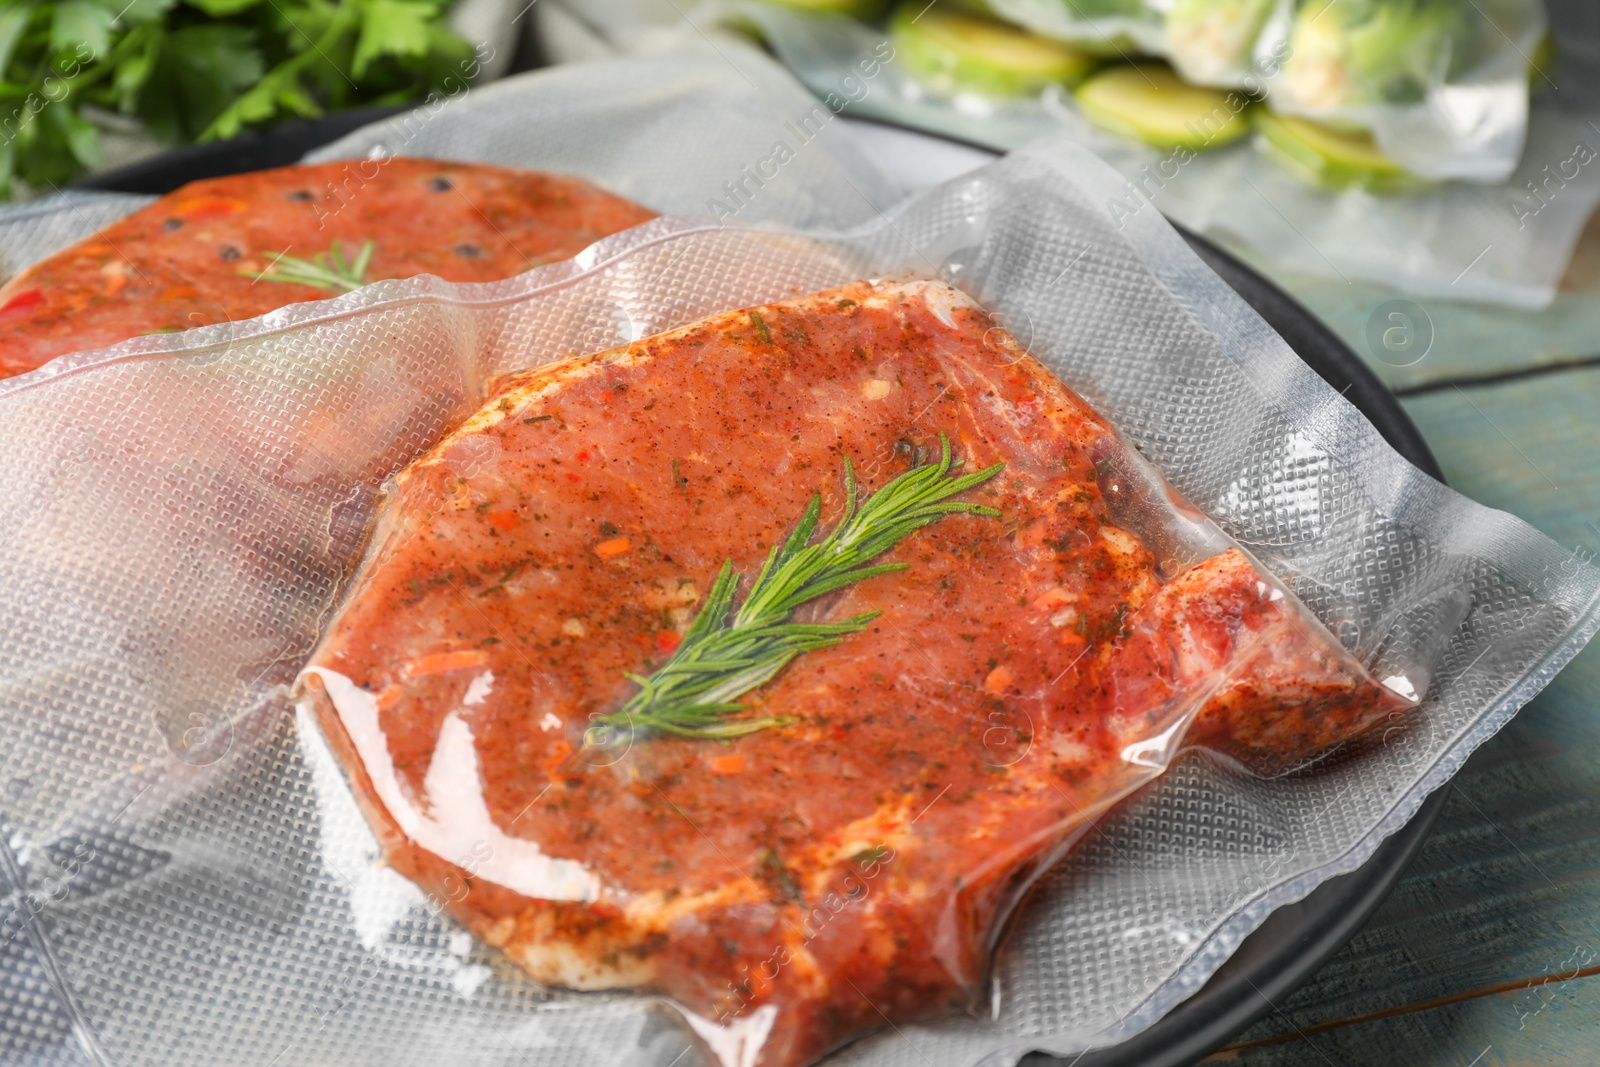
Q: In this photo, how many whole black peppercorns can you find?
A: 5